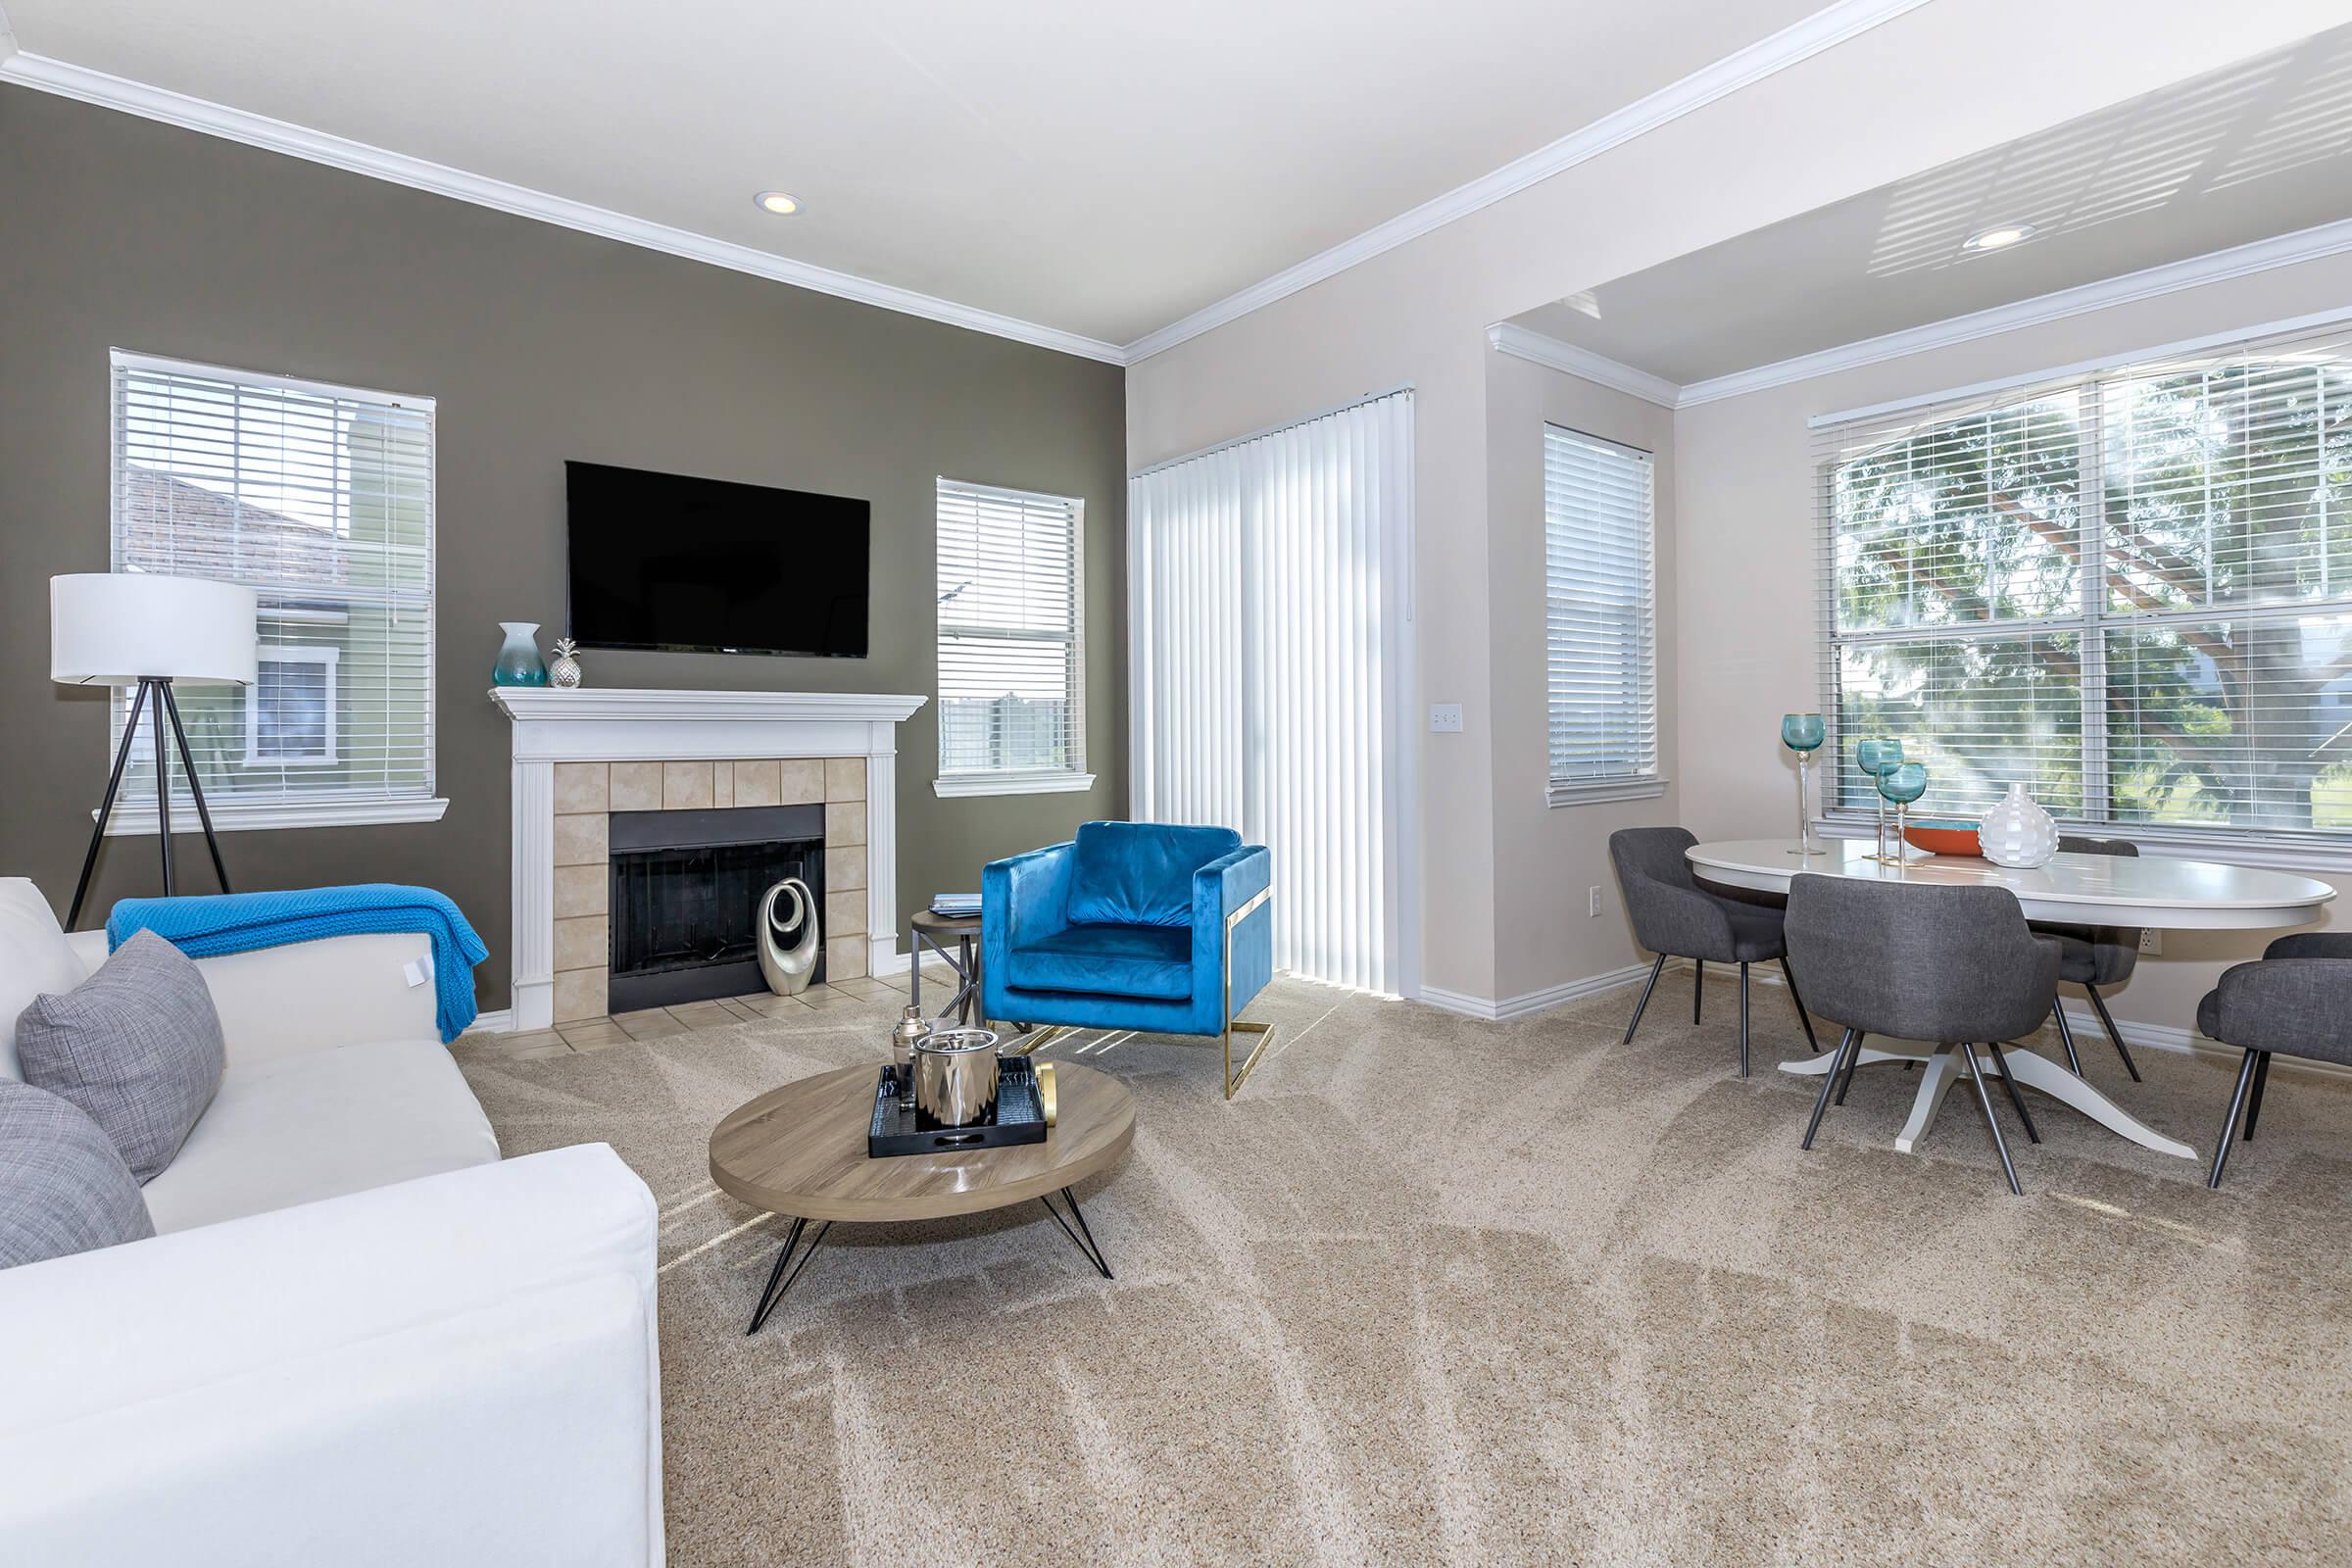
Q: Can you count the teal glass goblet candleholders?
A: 3